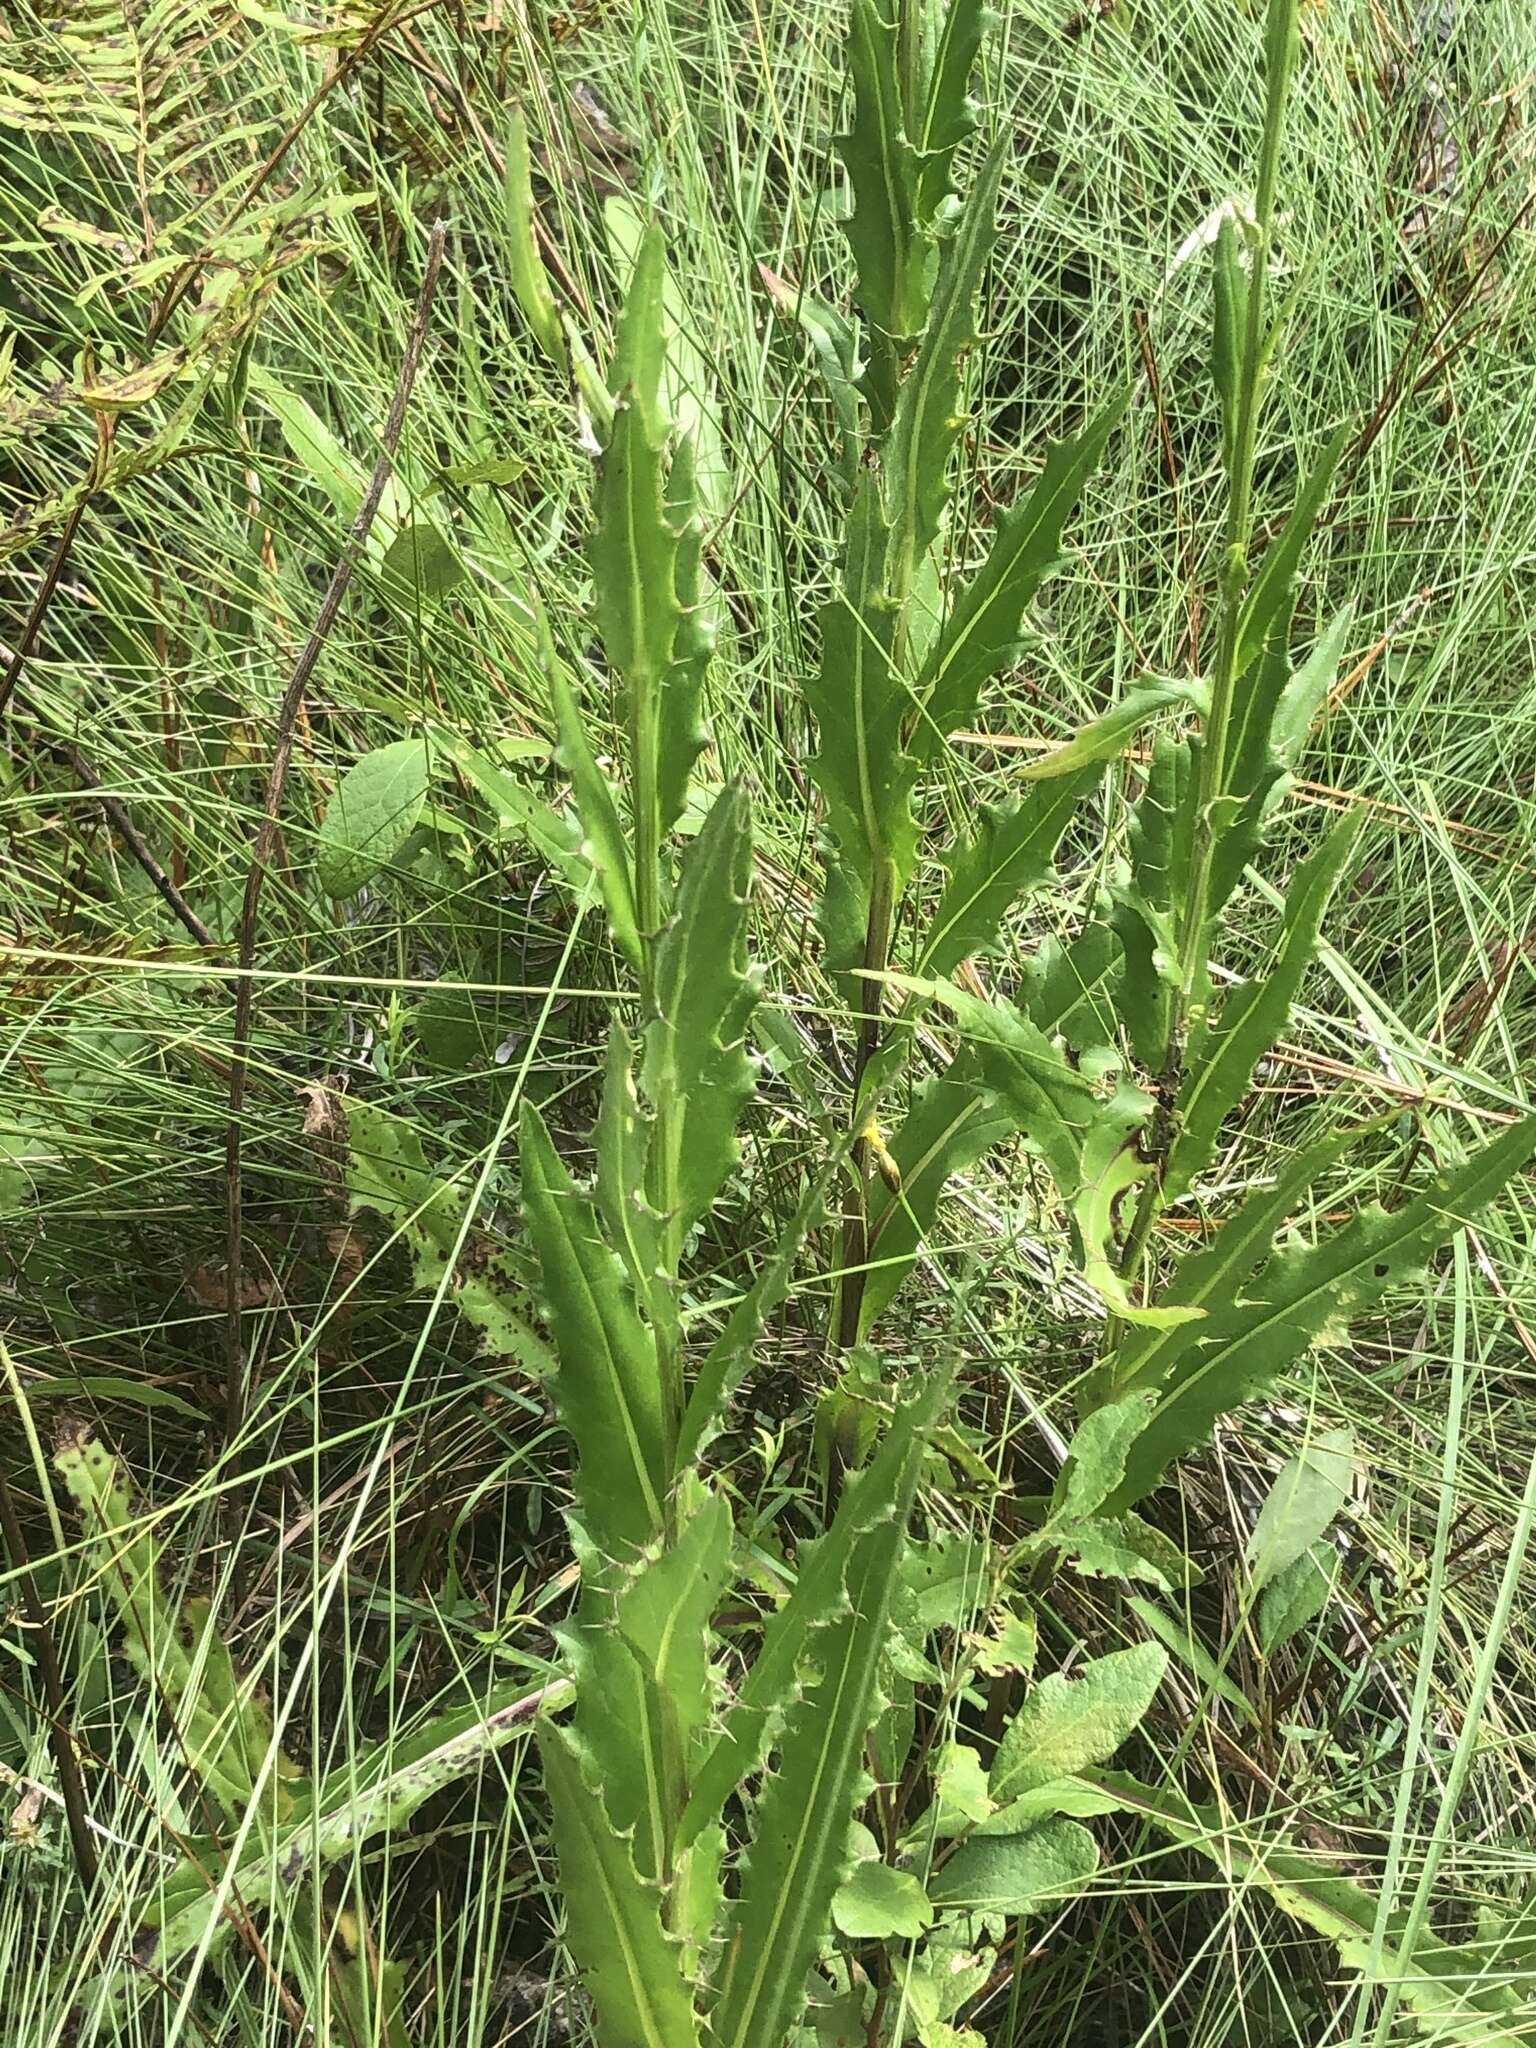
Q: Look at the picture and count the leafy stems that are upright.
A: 3